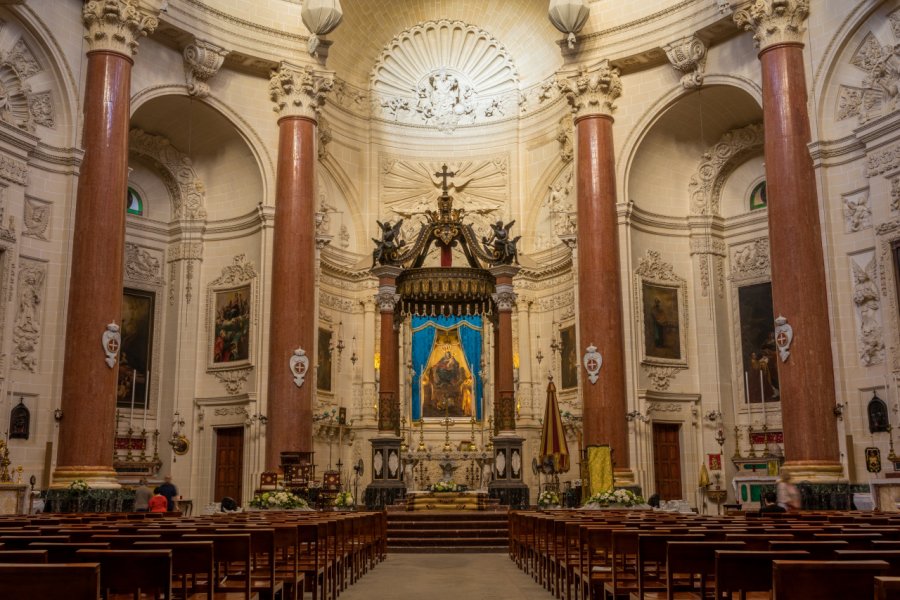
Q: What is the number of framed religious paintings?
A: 7